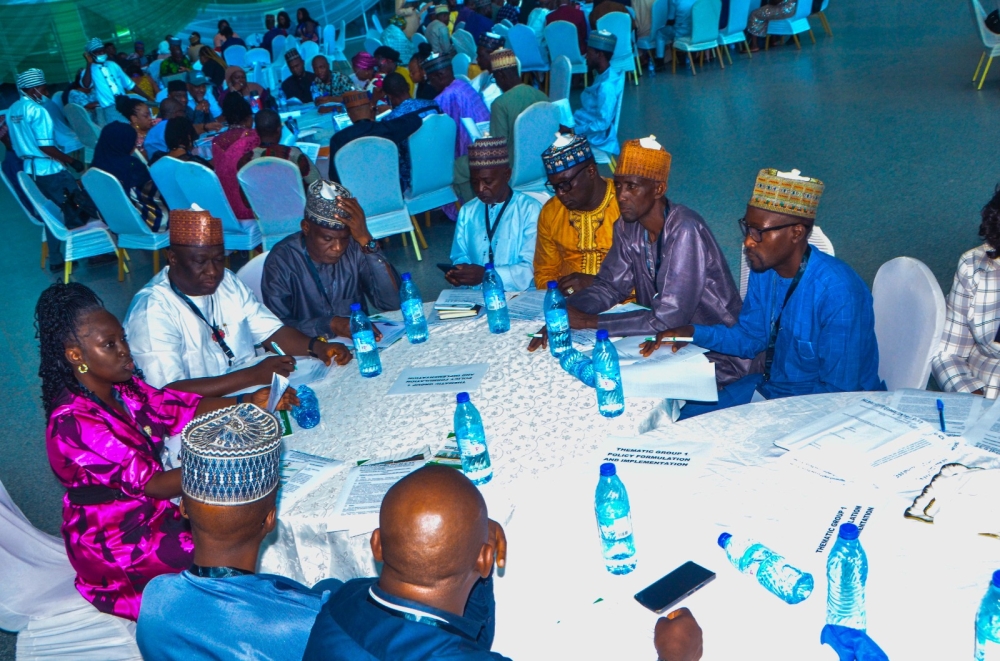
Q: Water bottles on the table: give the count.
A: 12